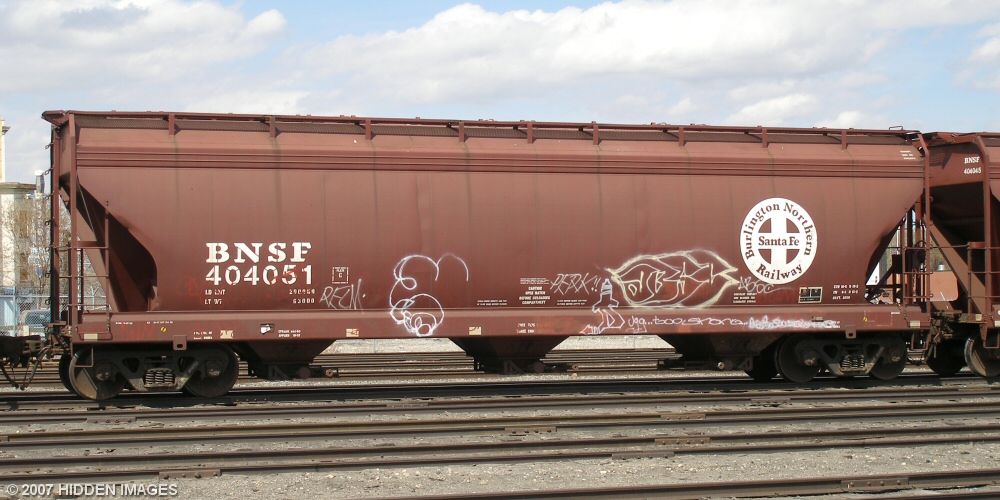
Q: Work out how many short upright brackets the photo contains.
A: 9